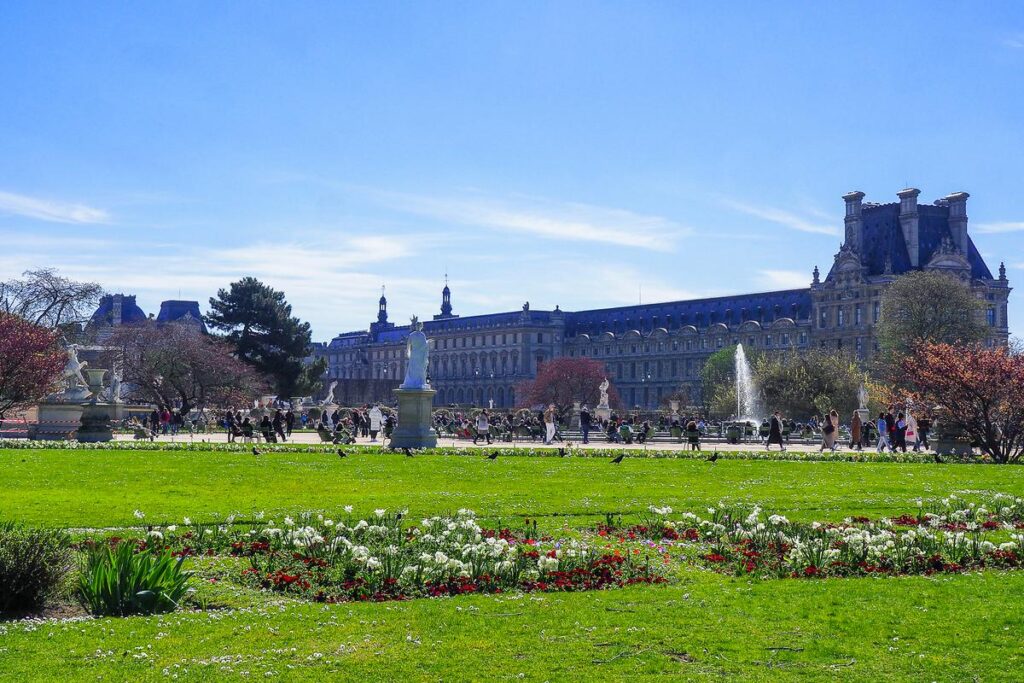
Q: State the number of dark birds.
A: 8